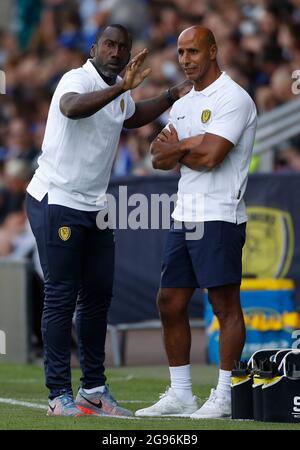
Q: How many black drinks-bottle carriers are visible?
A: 3